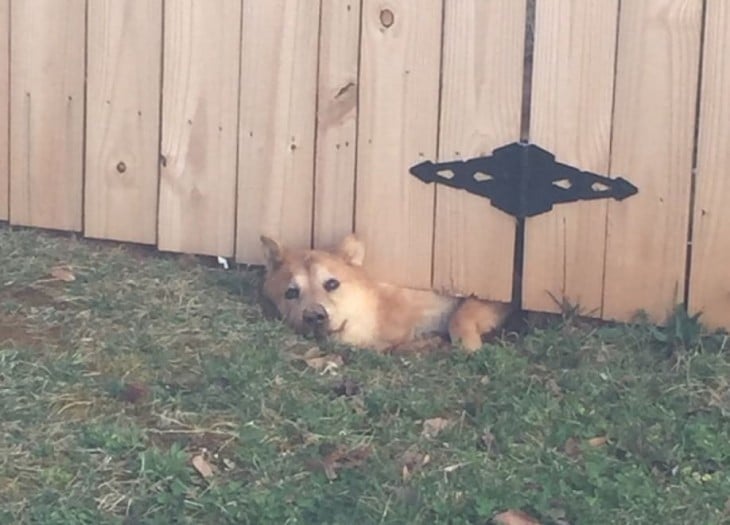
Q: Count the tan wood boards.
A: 11